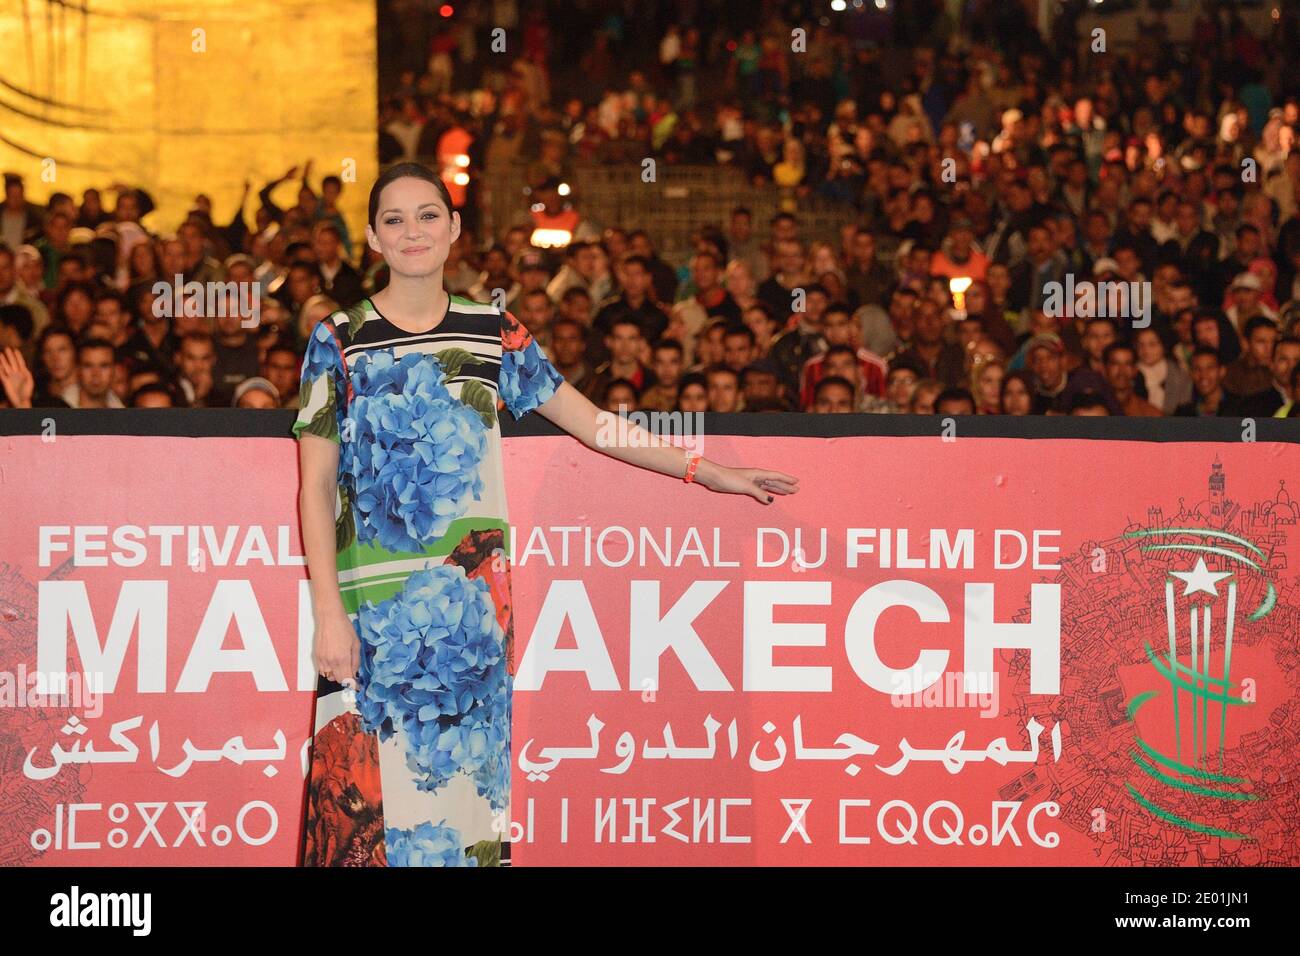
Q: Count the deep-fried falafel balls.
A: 0